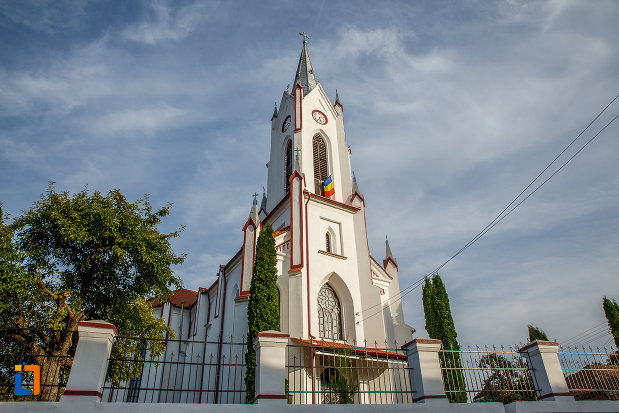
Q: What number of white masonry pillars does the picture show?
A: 4